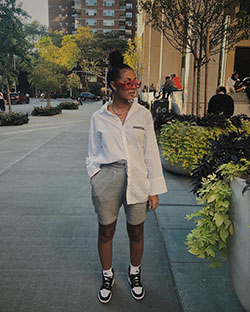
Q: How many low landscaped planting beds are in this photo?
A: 3